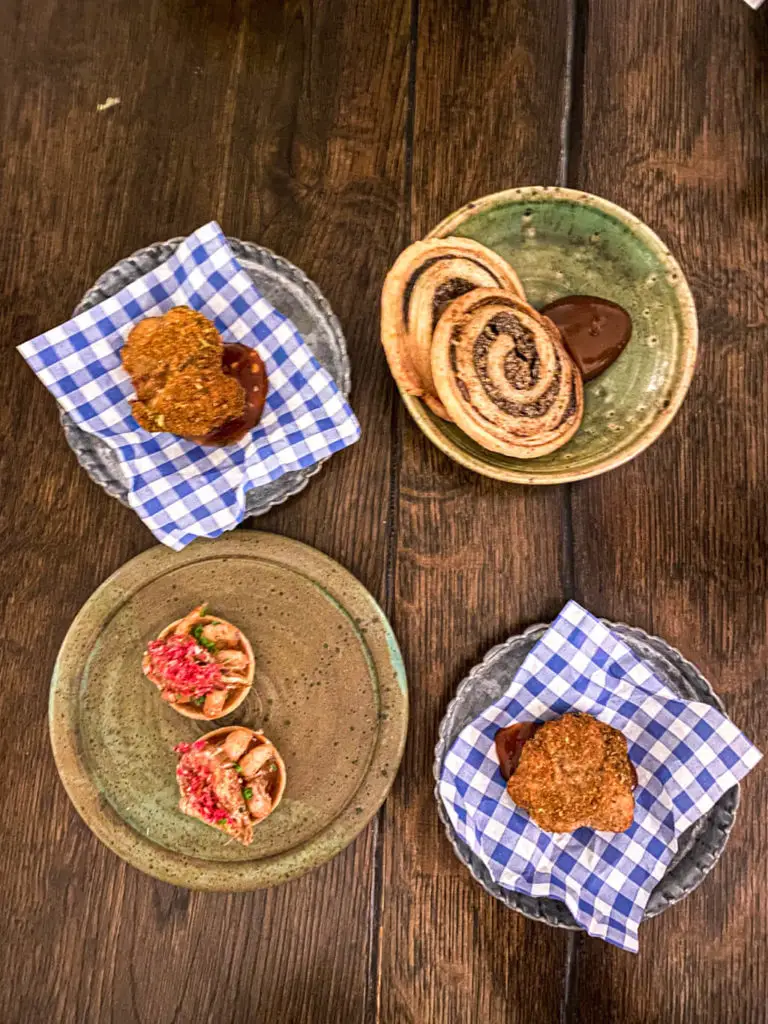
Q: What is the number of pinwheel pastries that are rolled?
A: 2